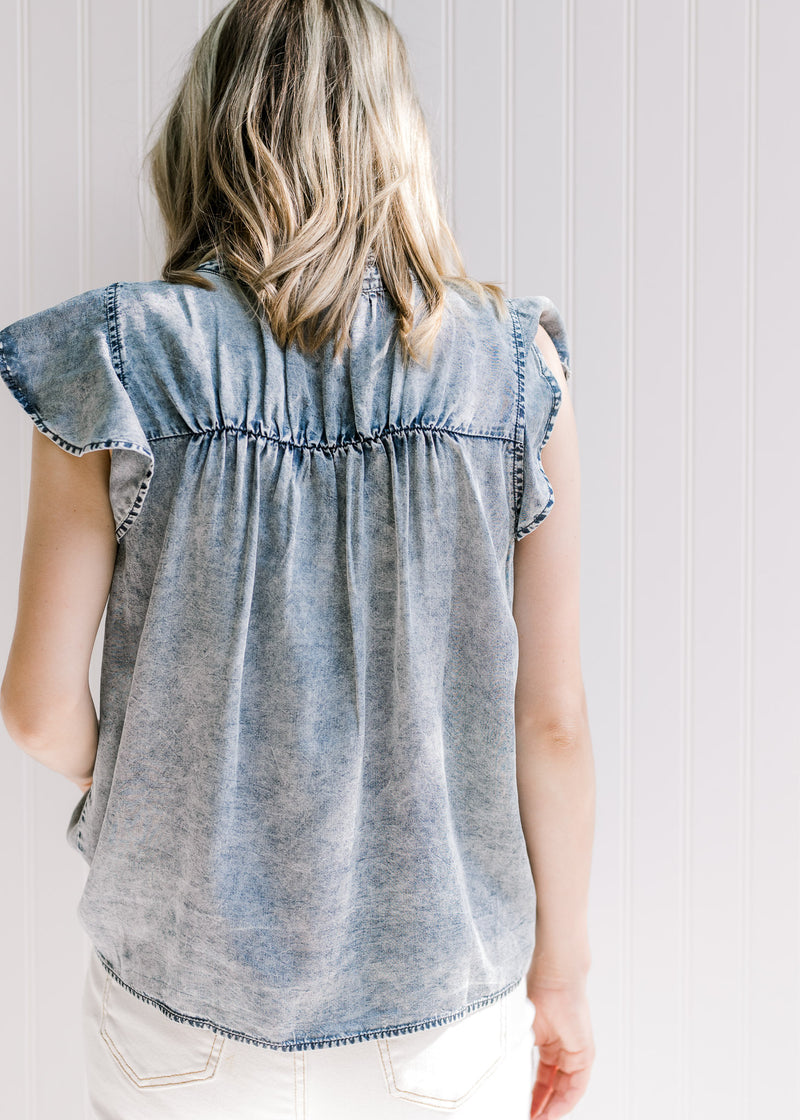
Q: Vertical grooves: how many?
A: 11